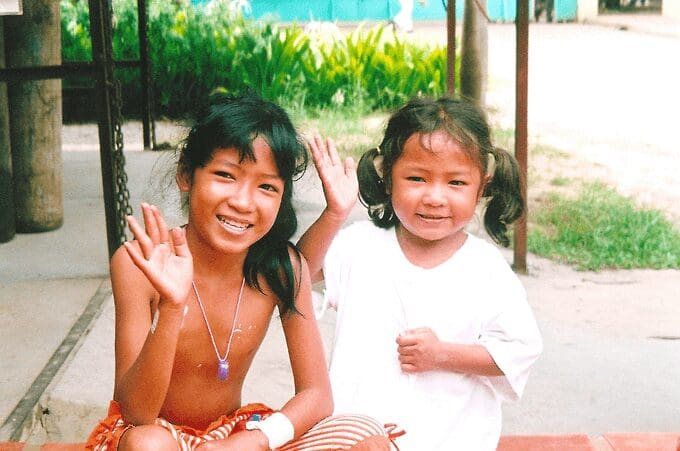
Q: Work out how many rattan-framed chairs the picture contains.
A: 0